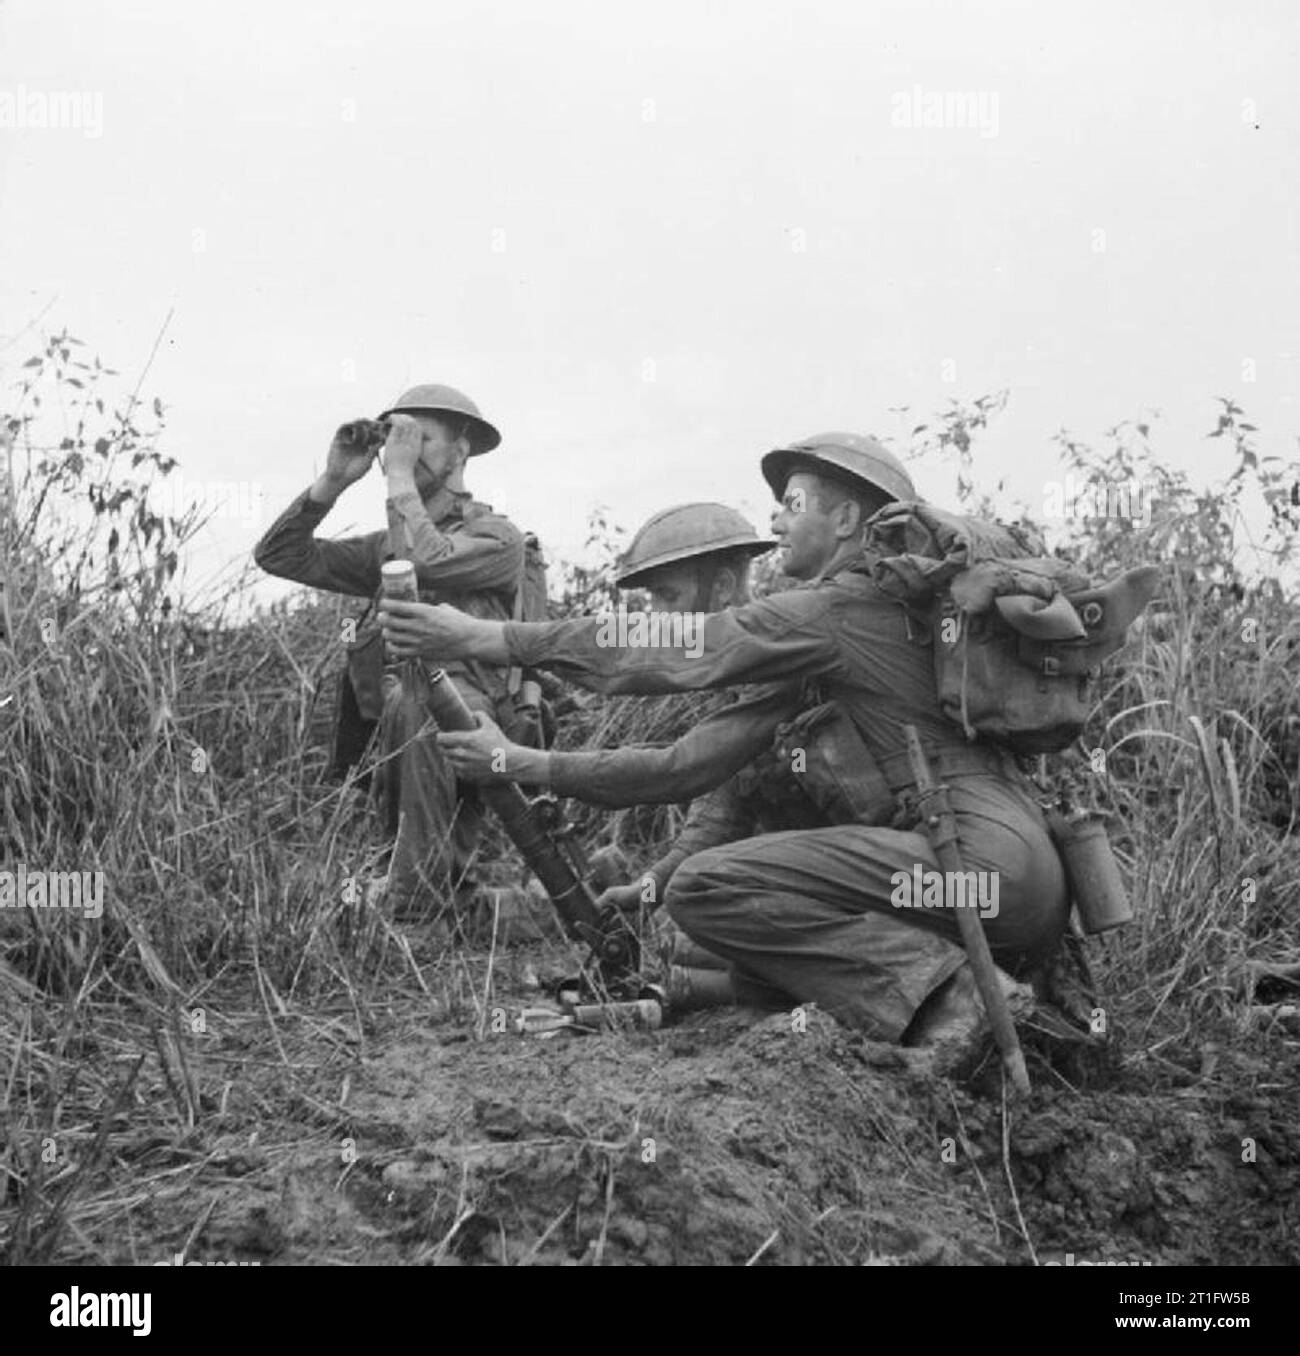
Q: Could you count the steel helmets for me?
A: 3